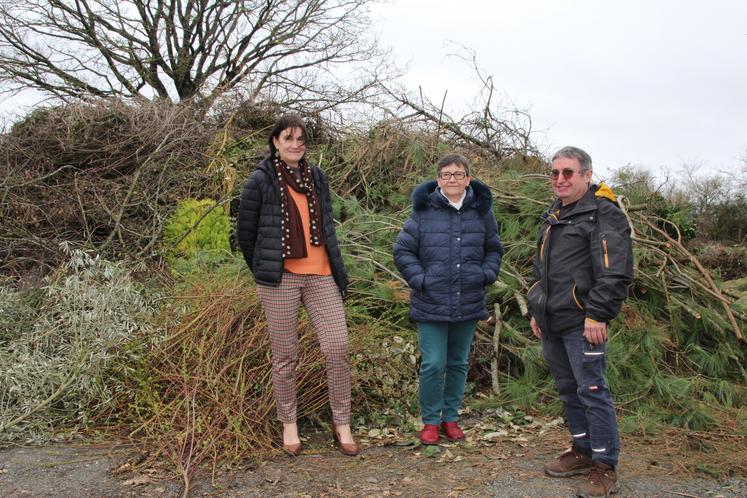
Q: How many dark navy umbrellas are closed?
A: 0